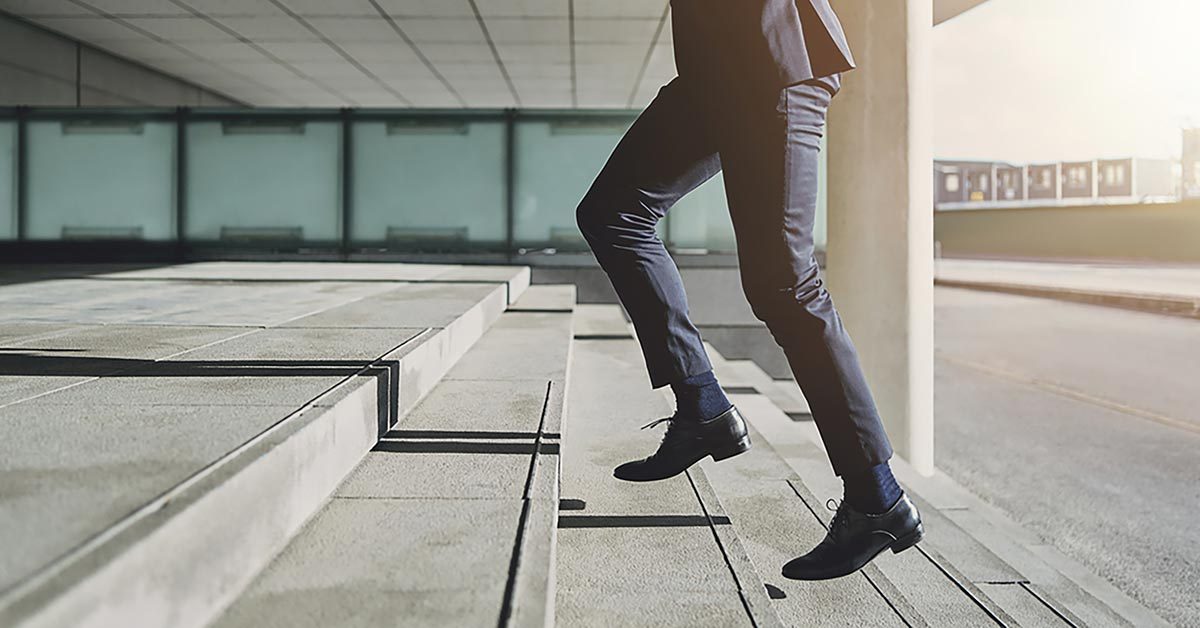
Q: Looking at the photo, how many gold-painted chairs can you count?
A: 0